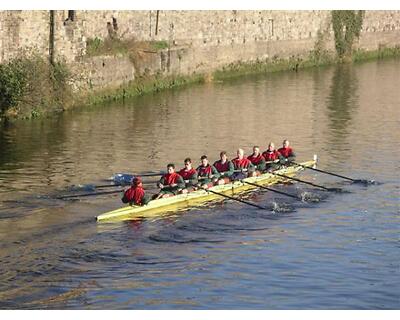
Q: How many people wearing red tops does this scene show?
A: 9